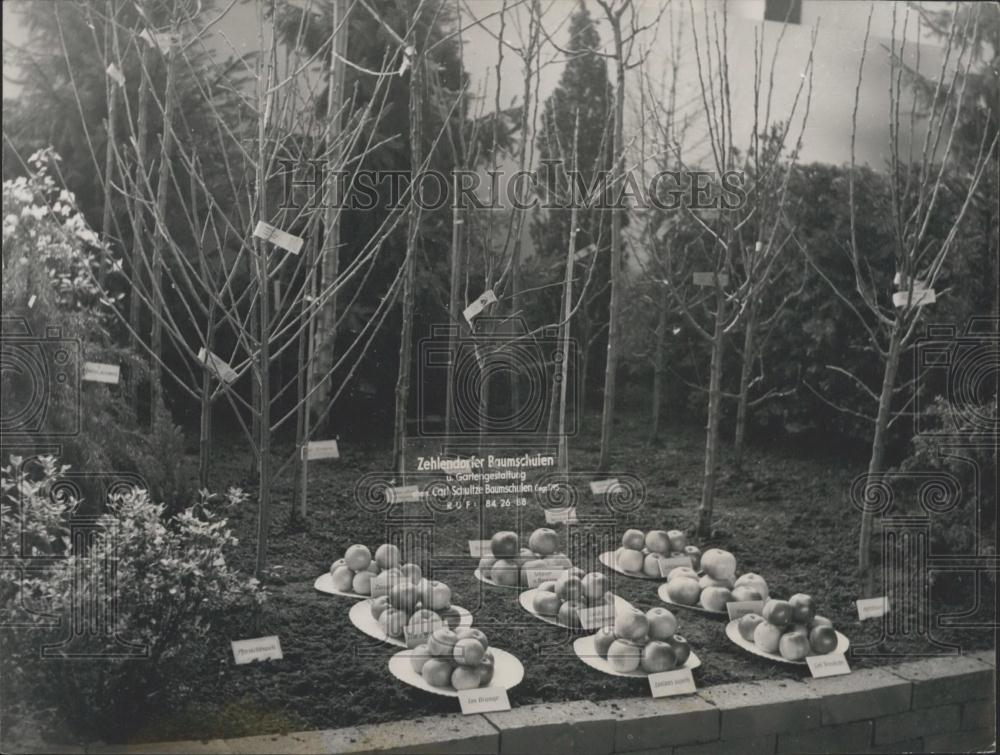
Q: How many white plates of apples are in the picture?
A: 9